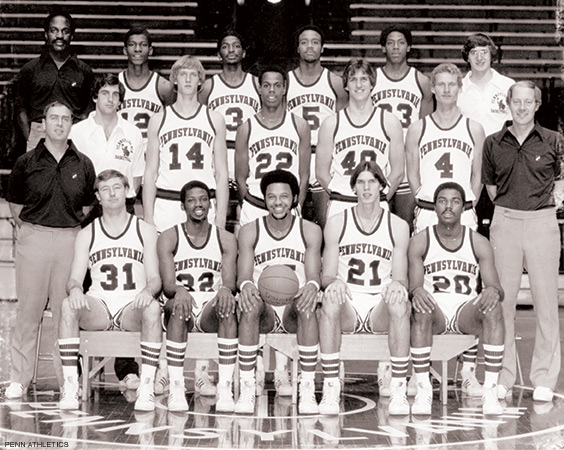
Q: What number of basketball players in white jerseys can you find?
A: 13